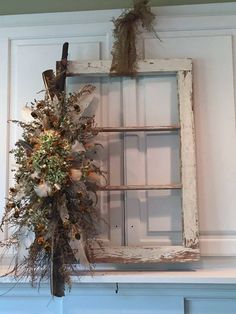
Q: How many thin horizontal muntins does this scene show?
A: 2